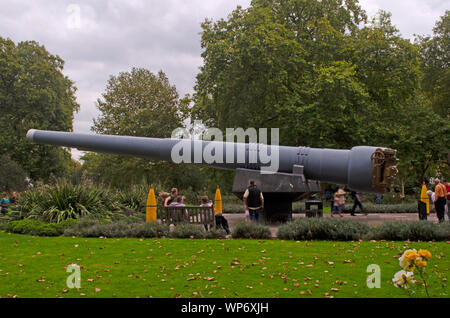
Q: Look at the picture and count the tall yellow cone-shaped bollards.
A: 3